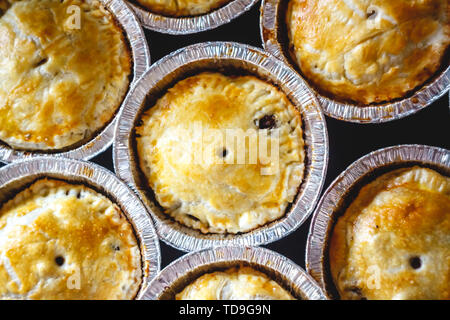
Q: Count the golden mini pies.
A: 7